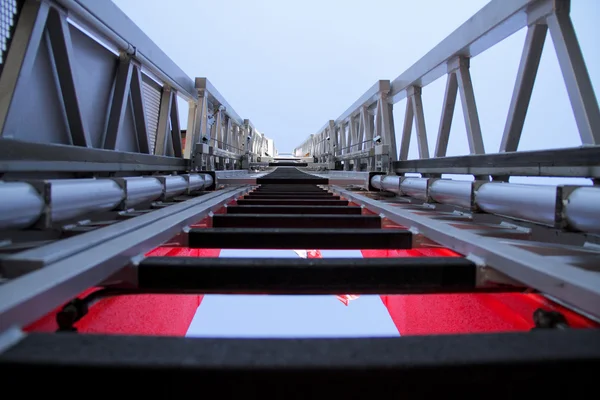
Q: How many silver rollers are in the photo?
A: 12